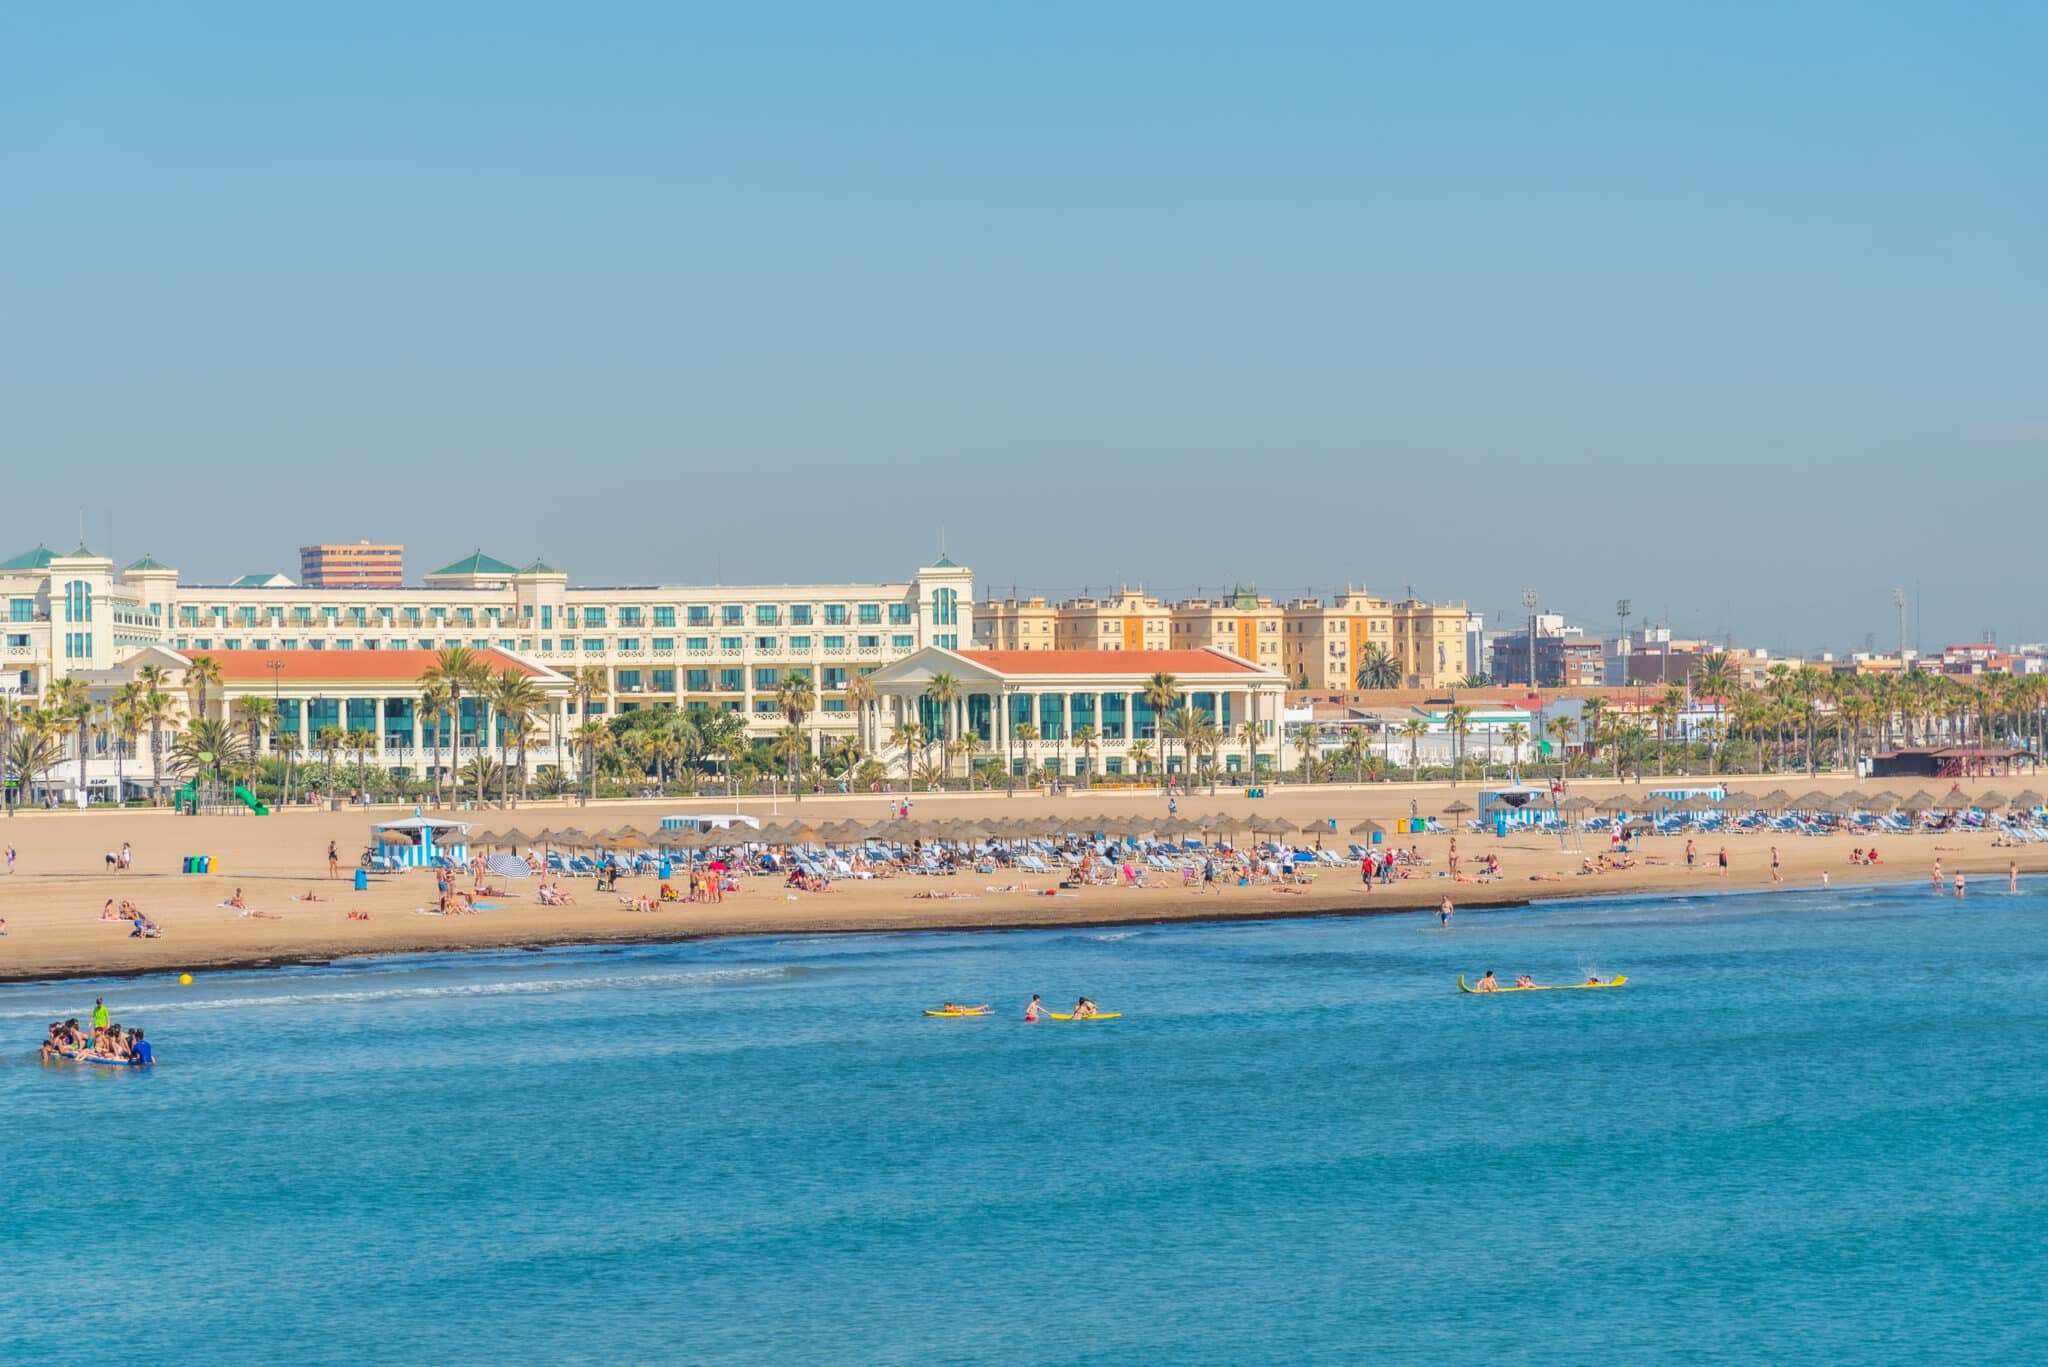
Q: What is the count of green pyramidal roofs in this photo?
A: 6